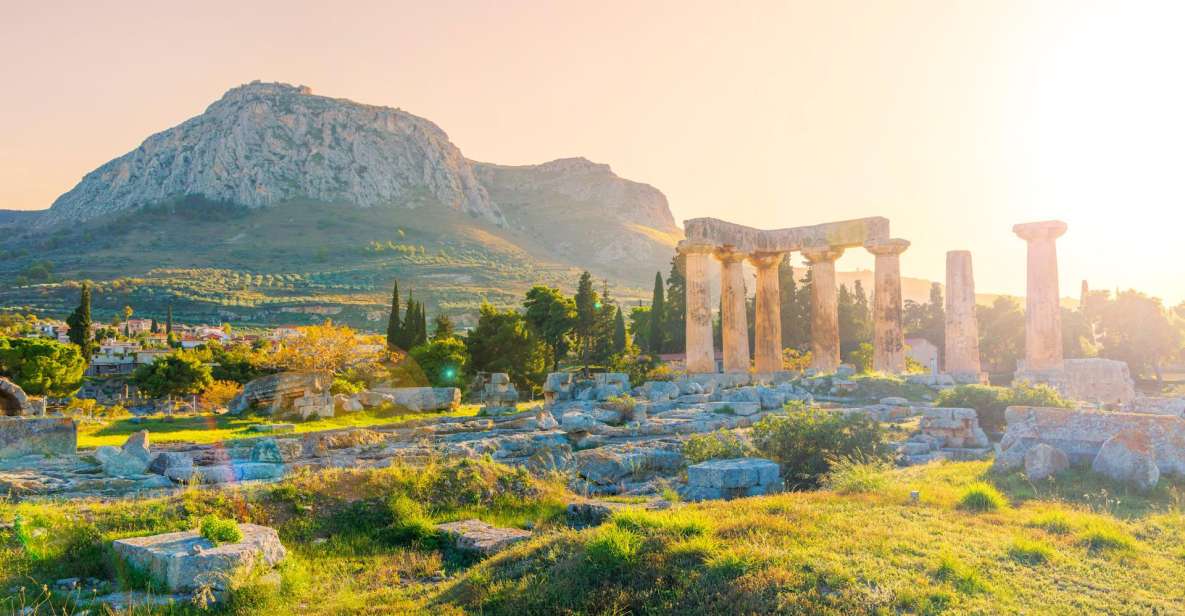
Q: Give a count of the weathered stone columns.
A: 7